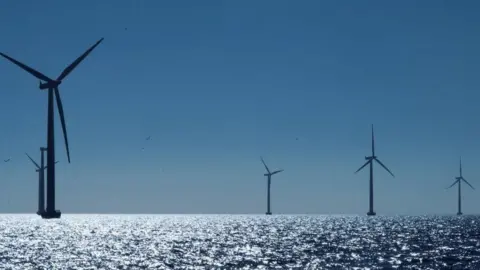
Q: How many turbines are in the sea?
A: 5